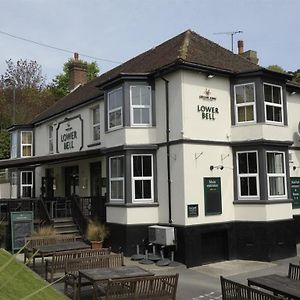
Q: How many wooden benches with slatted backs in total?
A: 6